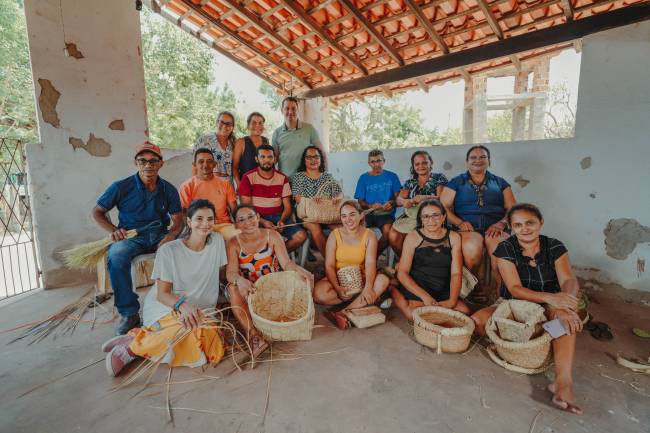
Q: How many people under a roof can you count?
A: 15